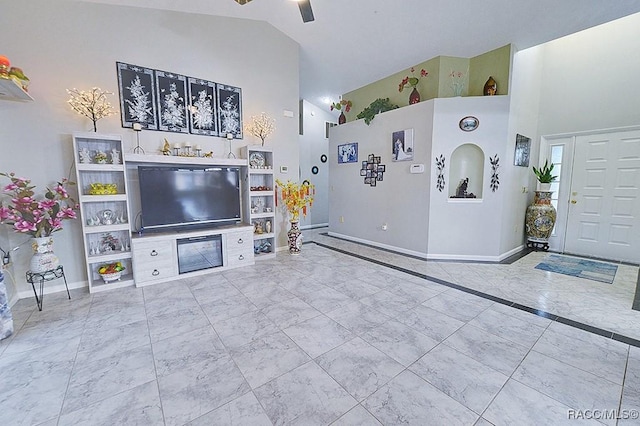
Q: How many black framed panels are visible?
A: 4